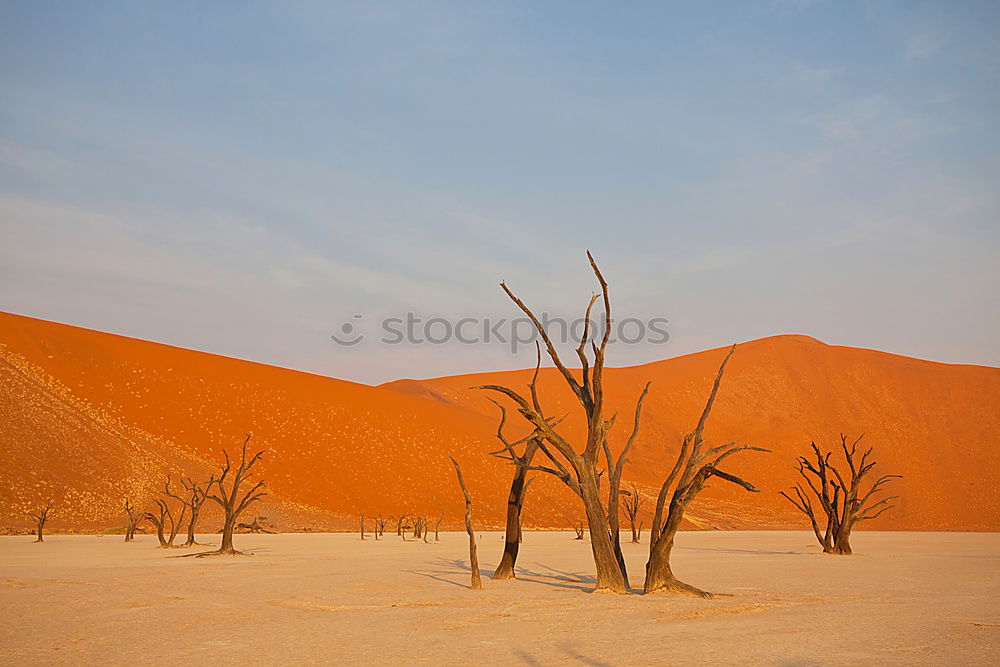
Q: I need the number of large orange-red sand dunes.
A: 2